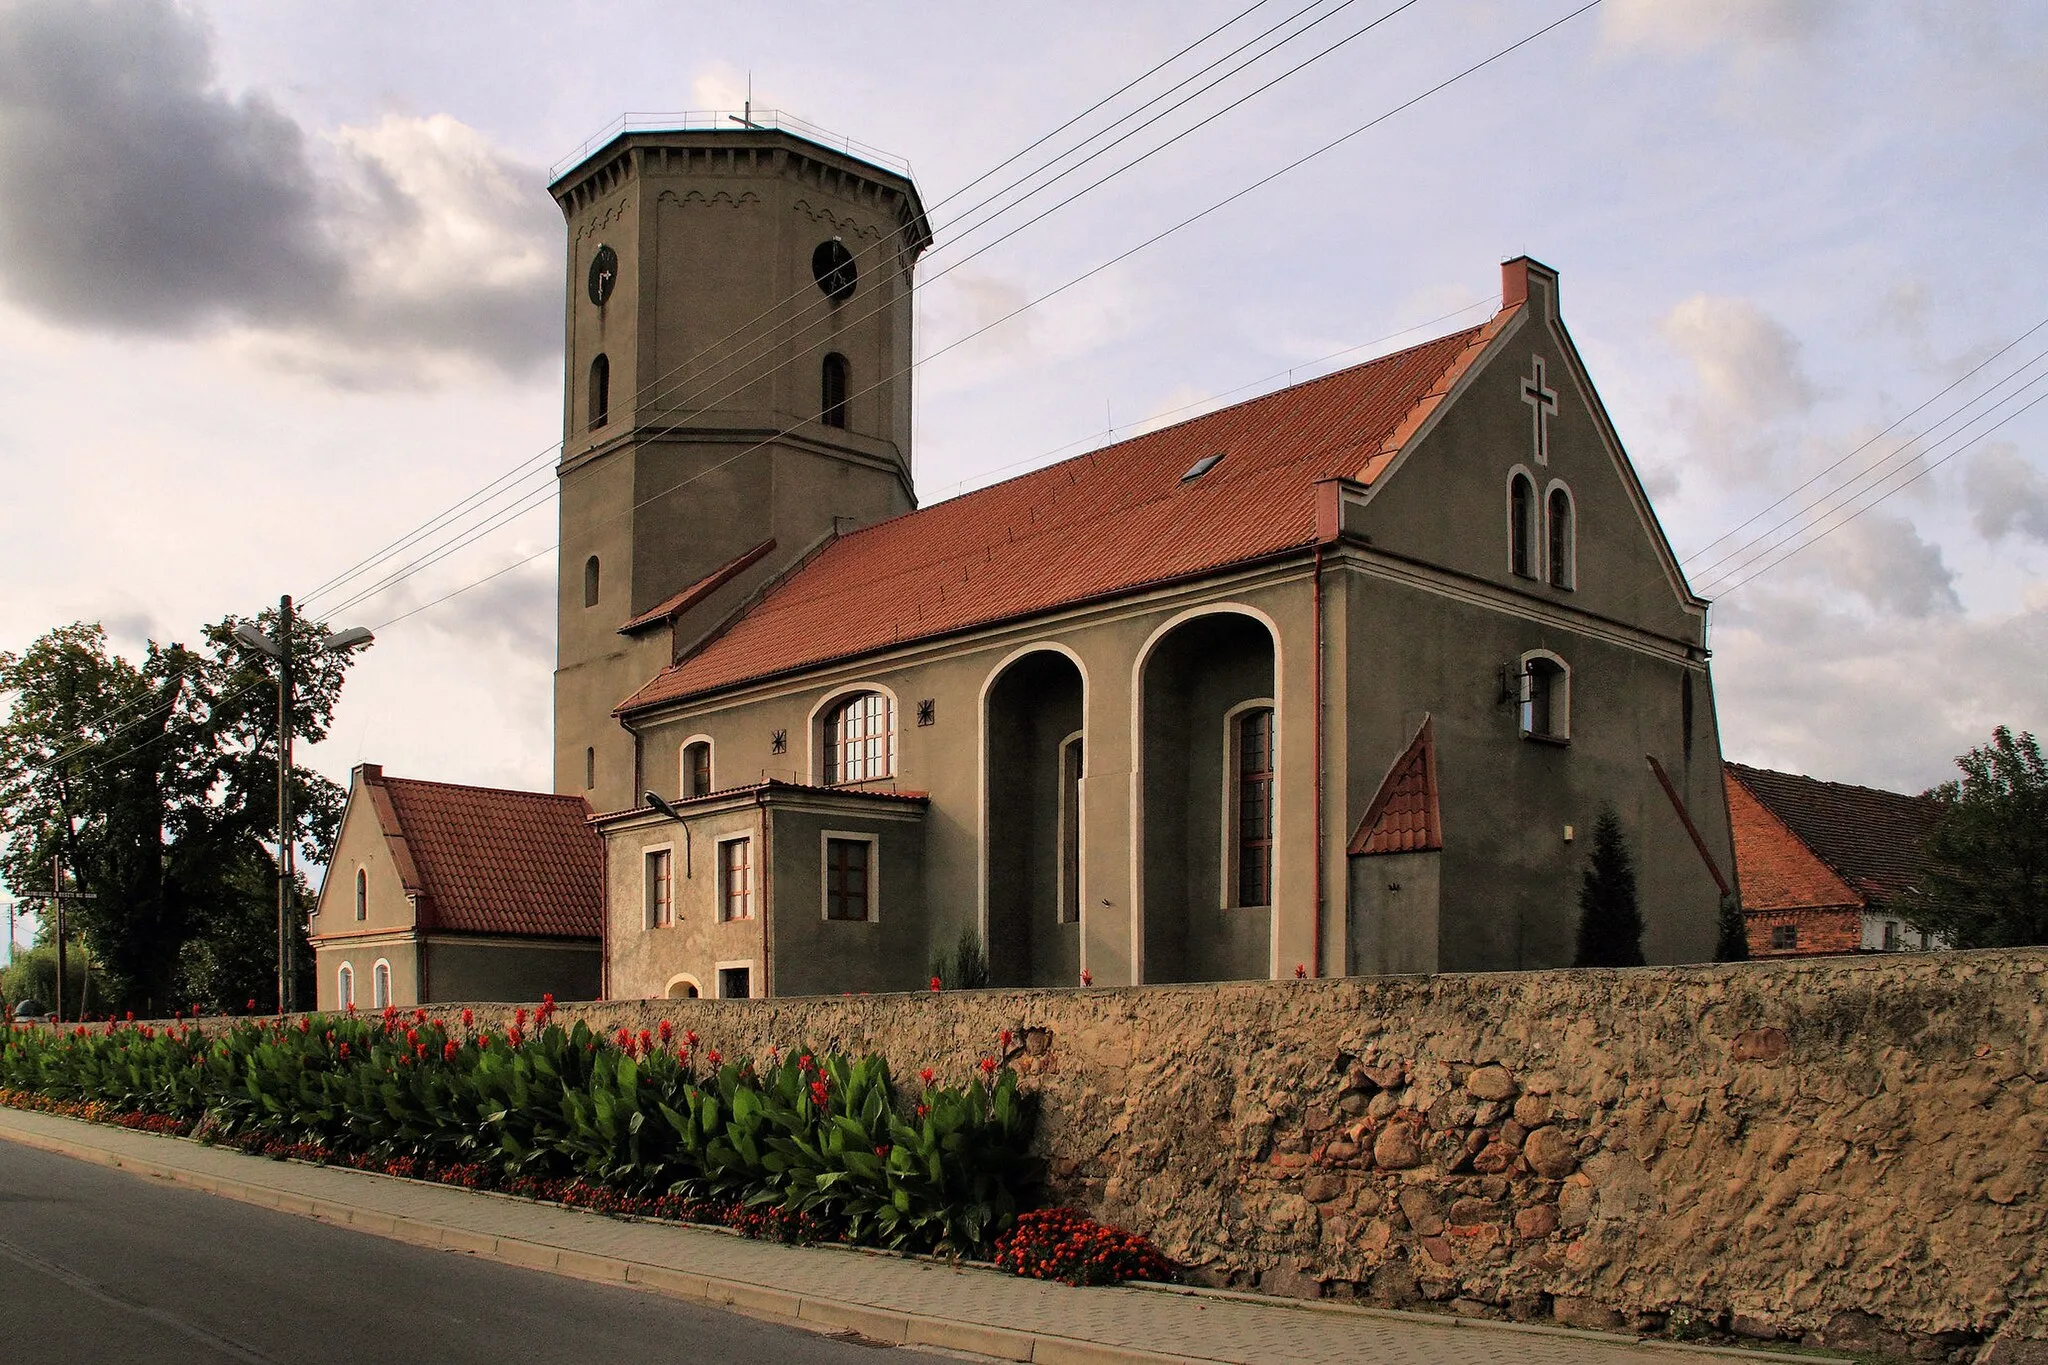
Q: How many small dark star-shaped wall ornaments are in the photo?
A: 2